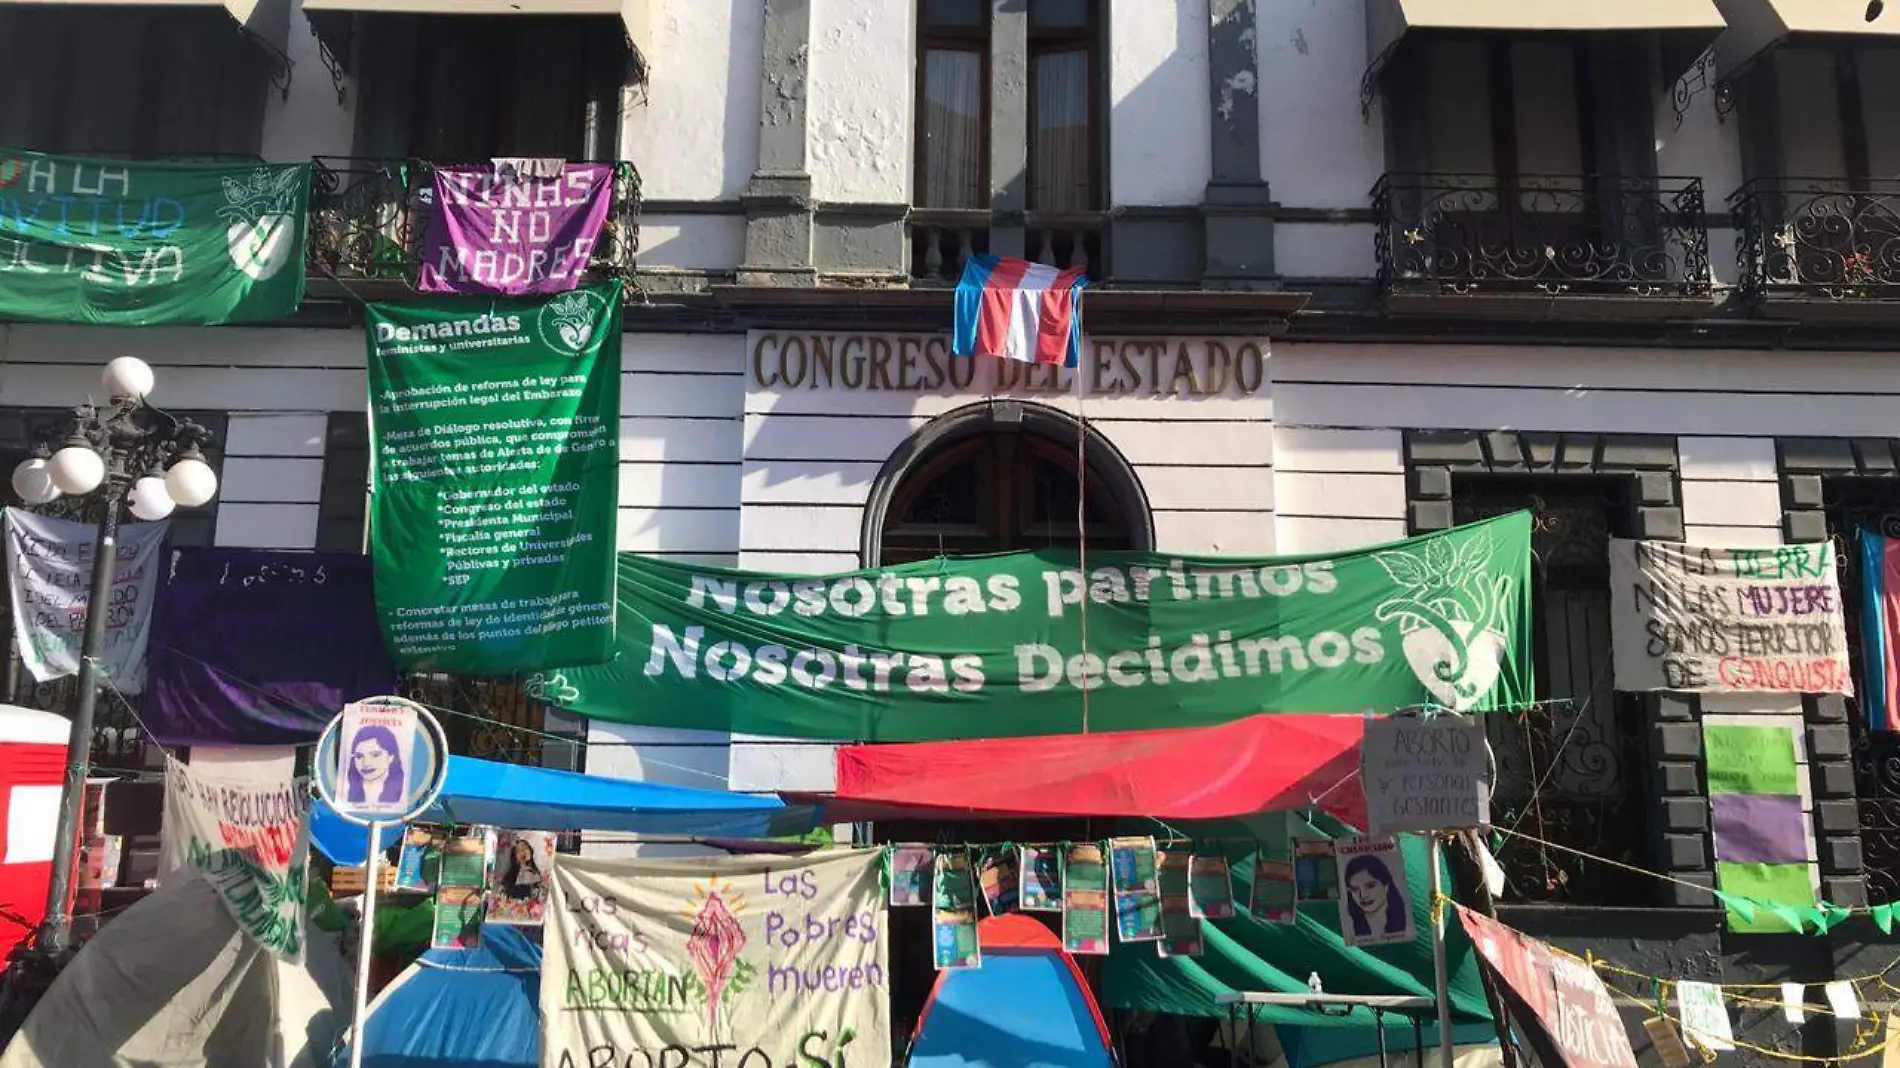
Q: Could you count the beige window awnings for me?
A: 4